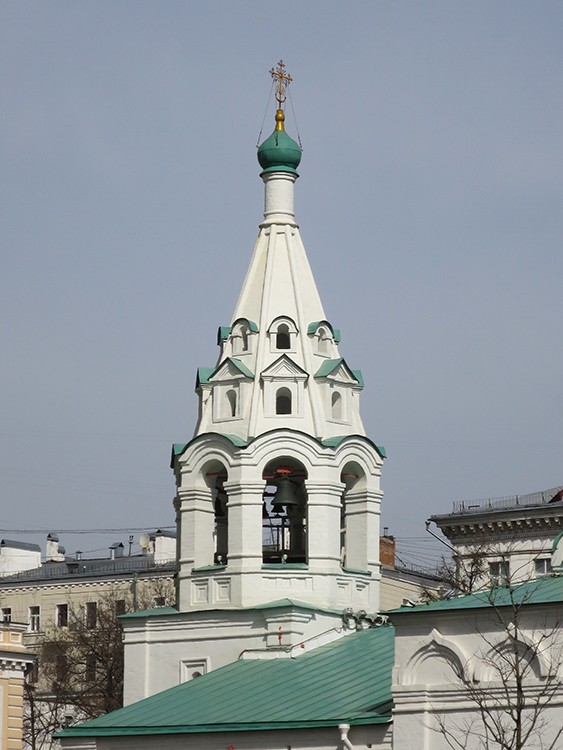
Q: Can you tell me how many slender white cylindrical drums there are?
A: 1